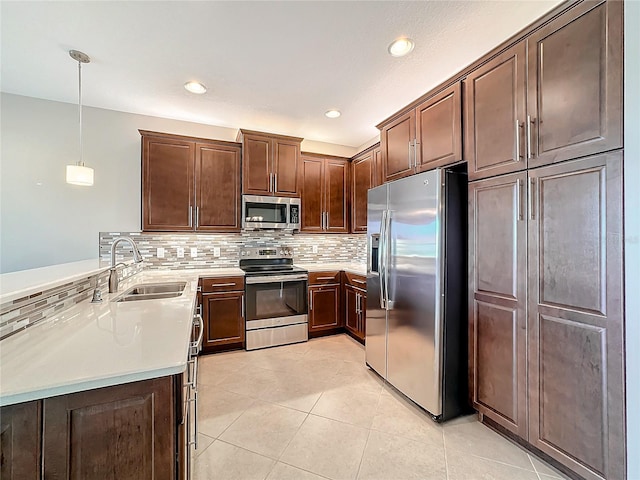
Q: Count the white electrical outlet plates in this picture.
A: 5